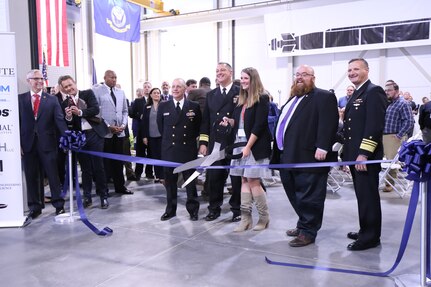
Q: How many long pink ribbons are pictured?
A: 0